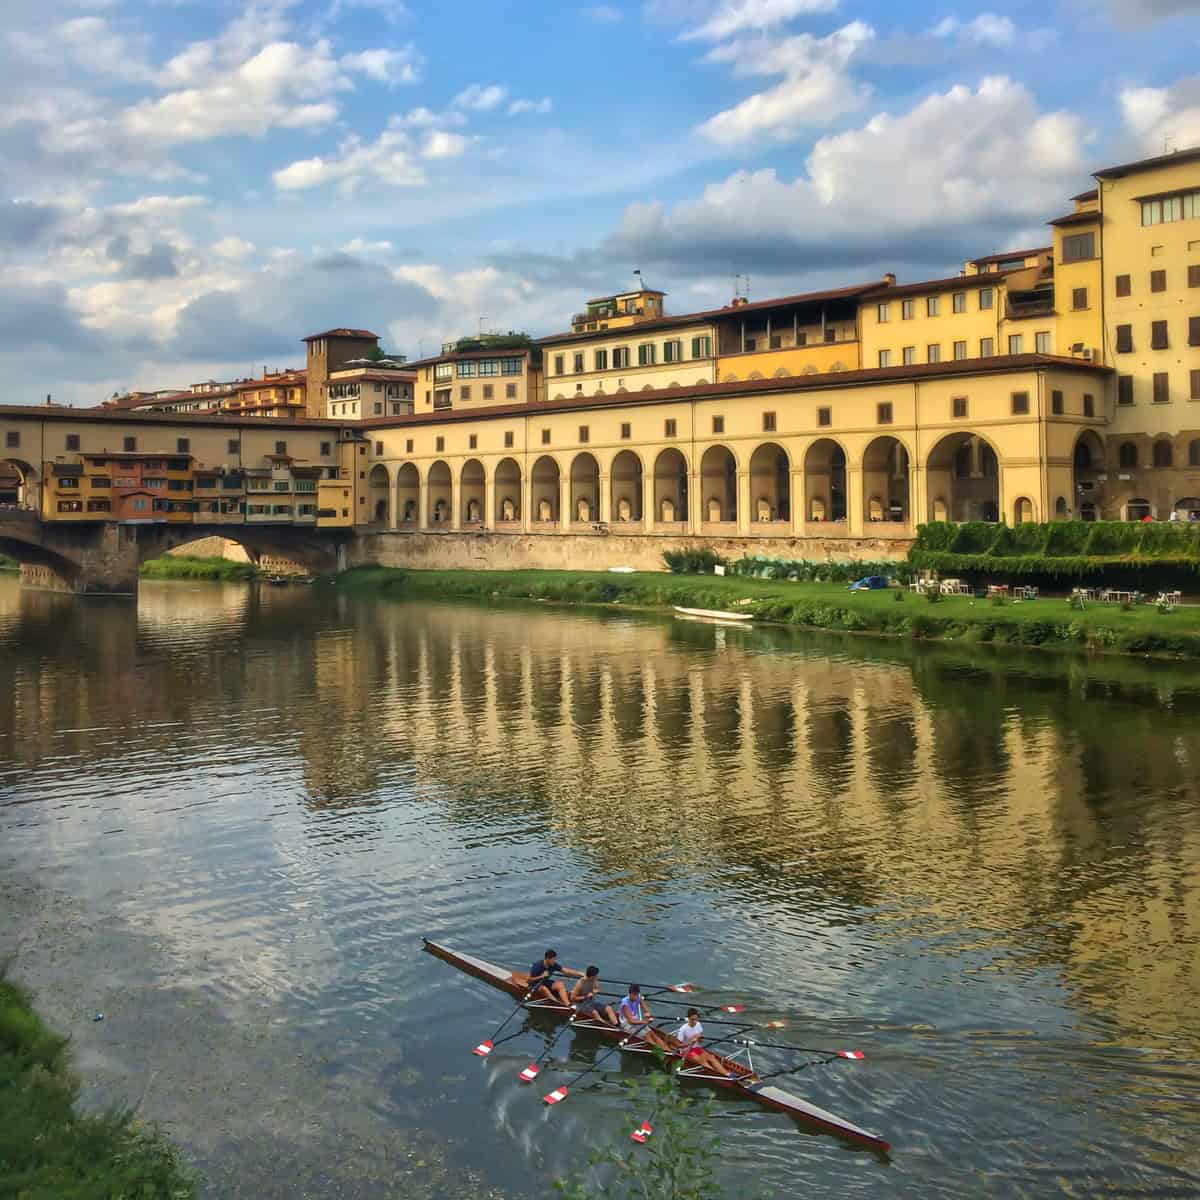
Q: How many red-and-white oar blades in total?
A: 8